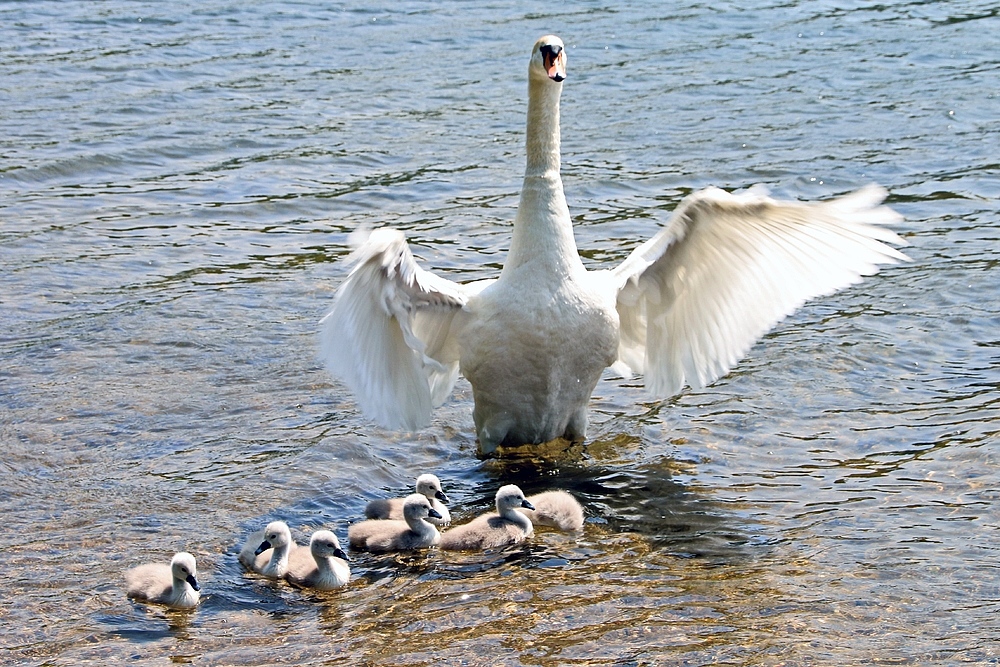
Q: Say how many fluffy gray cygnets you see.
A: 7